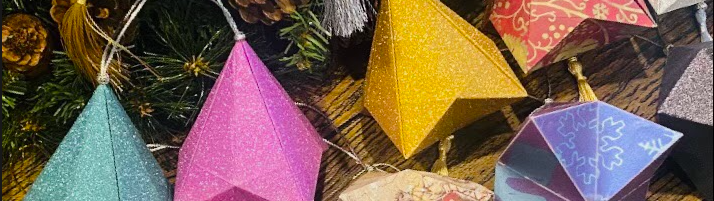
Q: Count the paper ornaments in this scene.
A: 8